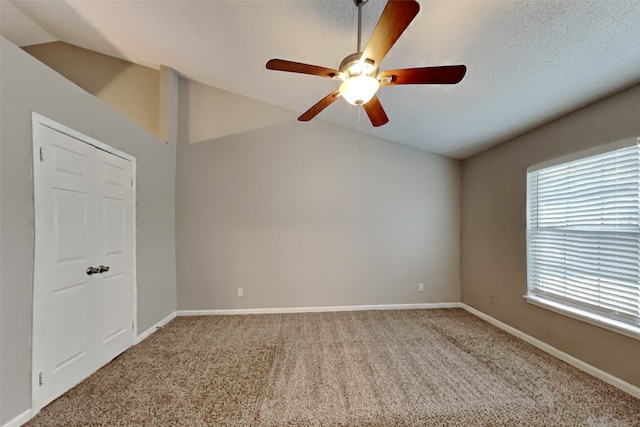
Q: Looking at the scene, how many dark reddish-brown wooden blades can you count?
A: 5